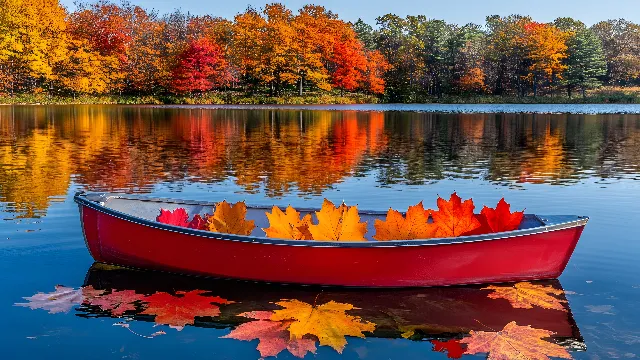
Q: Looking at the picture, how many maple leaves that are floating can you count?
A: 8